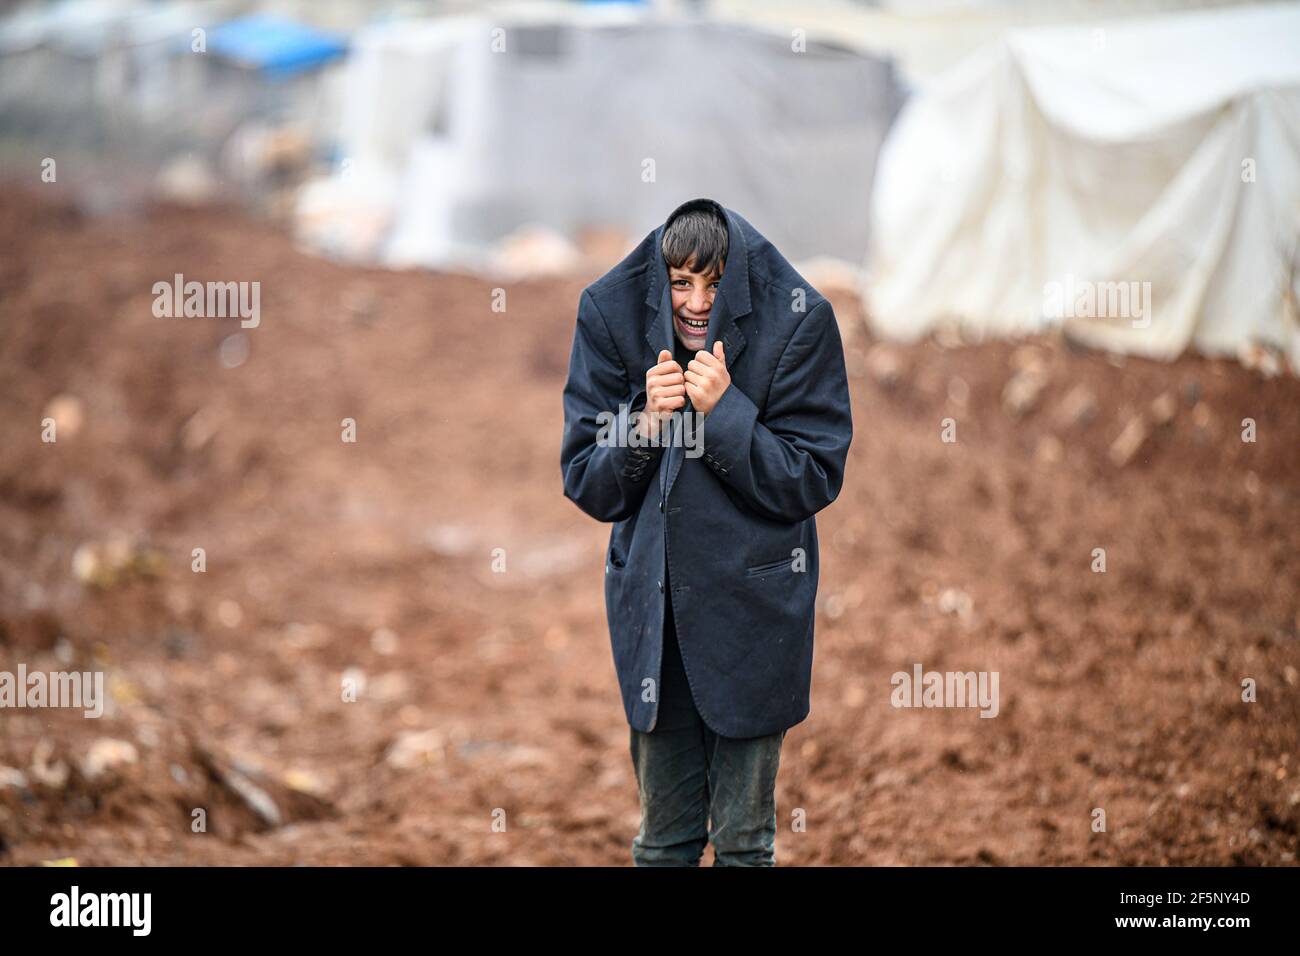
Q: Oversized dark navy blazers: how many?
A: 1